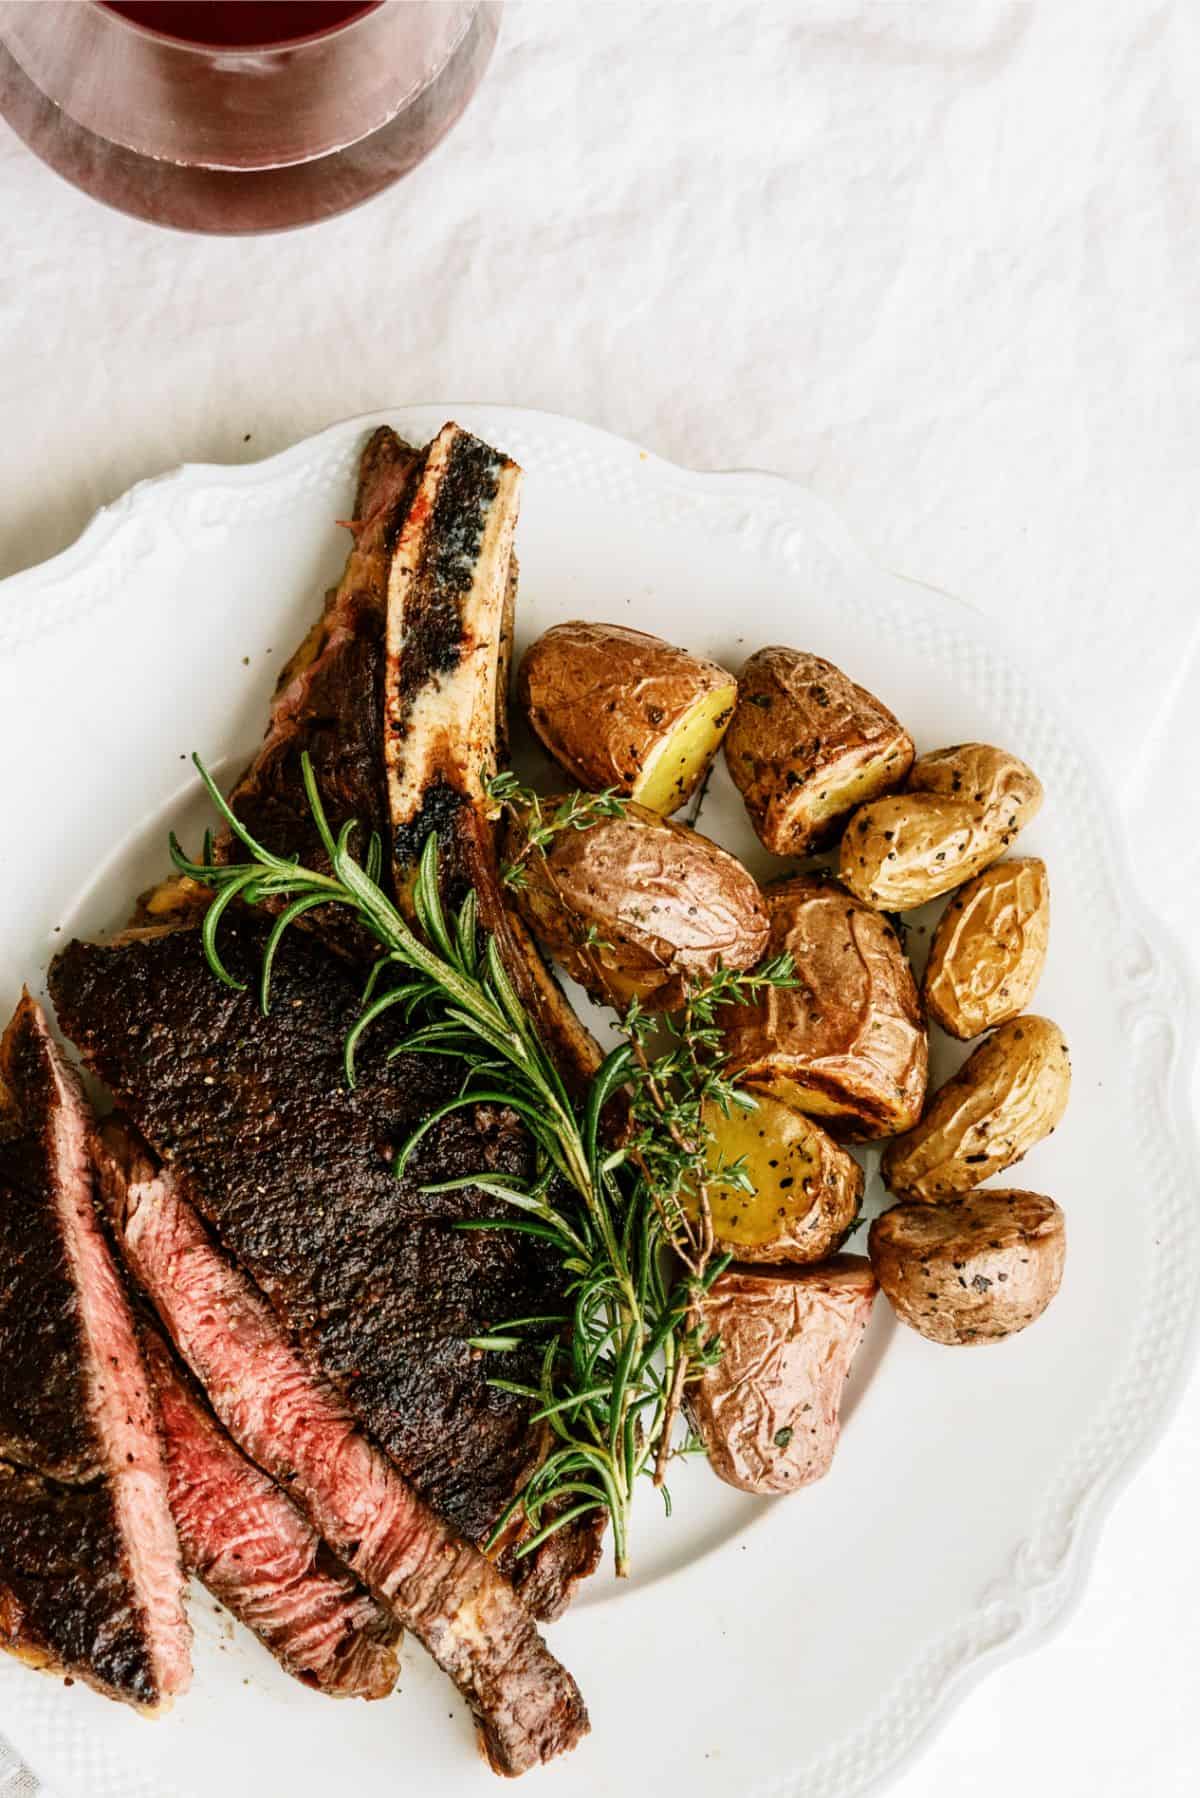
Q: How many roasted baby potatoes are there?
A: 11